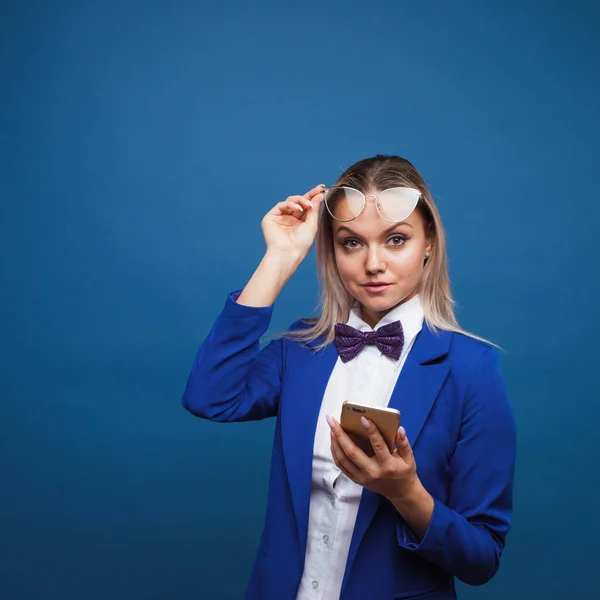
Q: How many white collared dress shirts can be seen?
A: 1